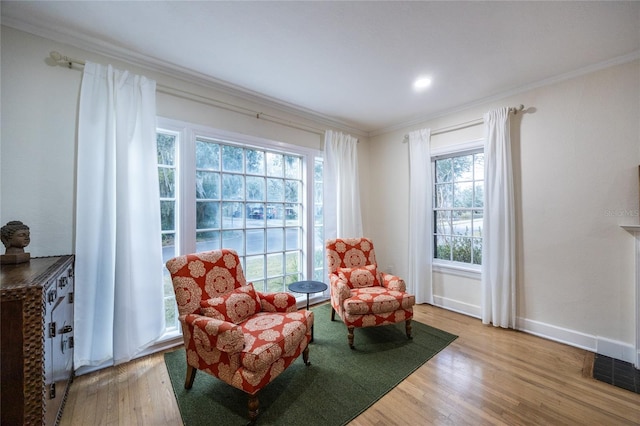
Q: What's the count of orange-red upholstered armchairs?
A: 2